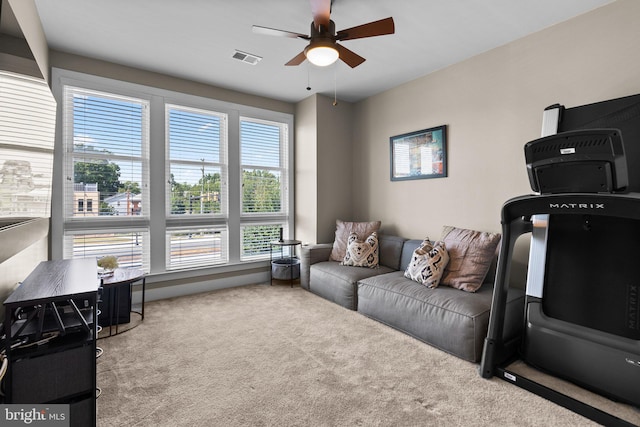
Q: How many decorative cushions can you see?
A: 4